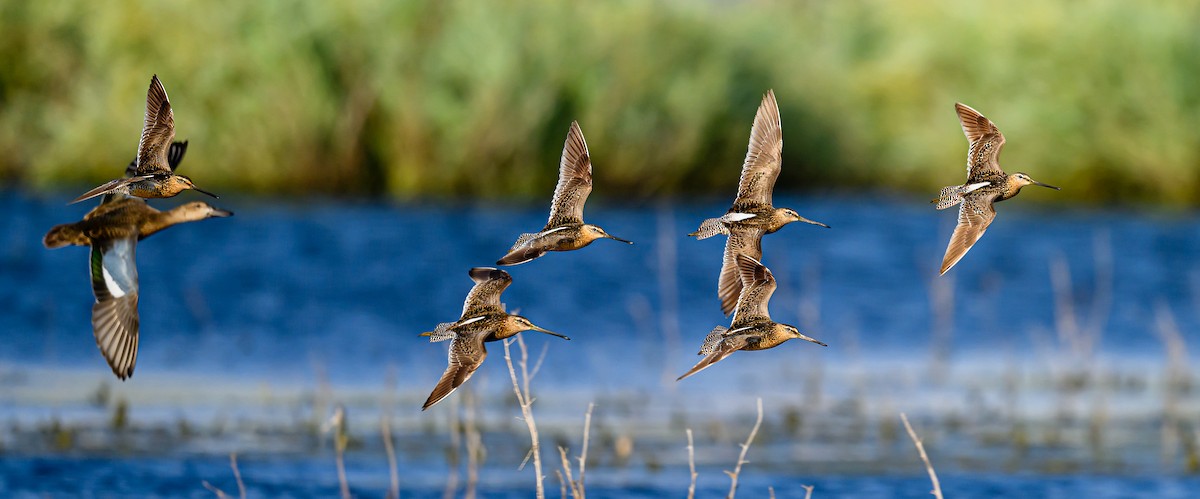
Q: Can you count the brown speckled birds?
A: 6